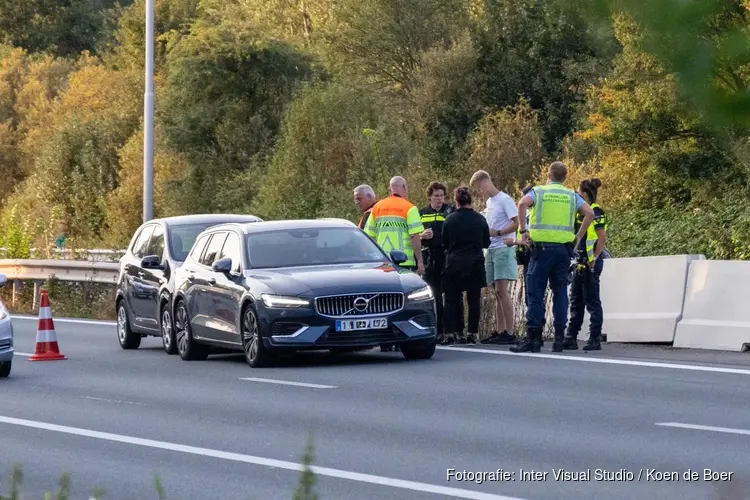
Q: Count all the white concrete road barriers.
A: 2